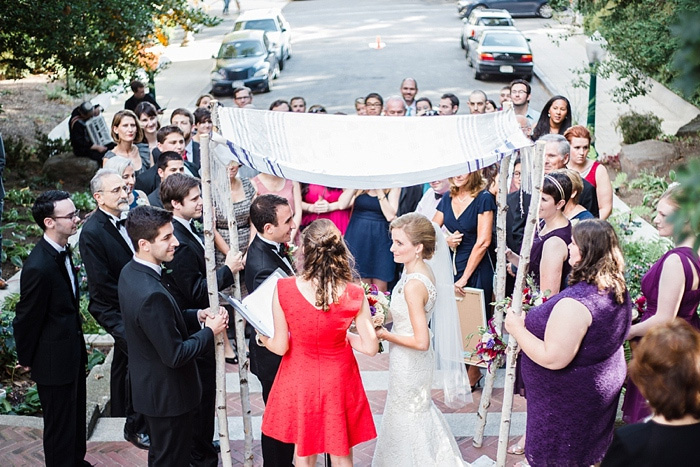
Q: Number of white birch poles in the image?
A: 4